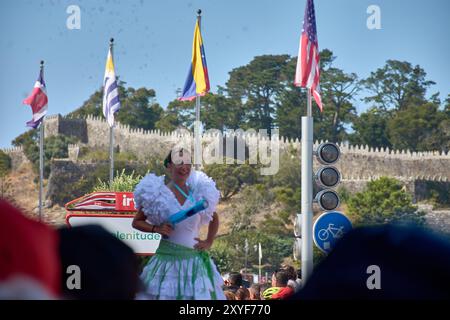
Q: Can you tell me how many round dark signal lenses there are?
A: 3